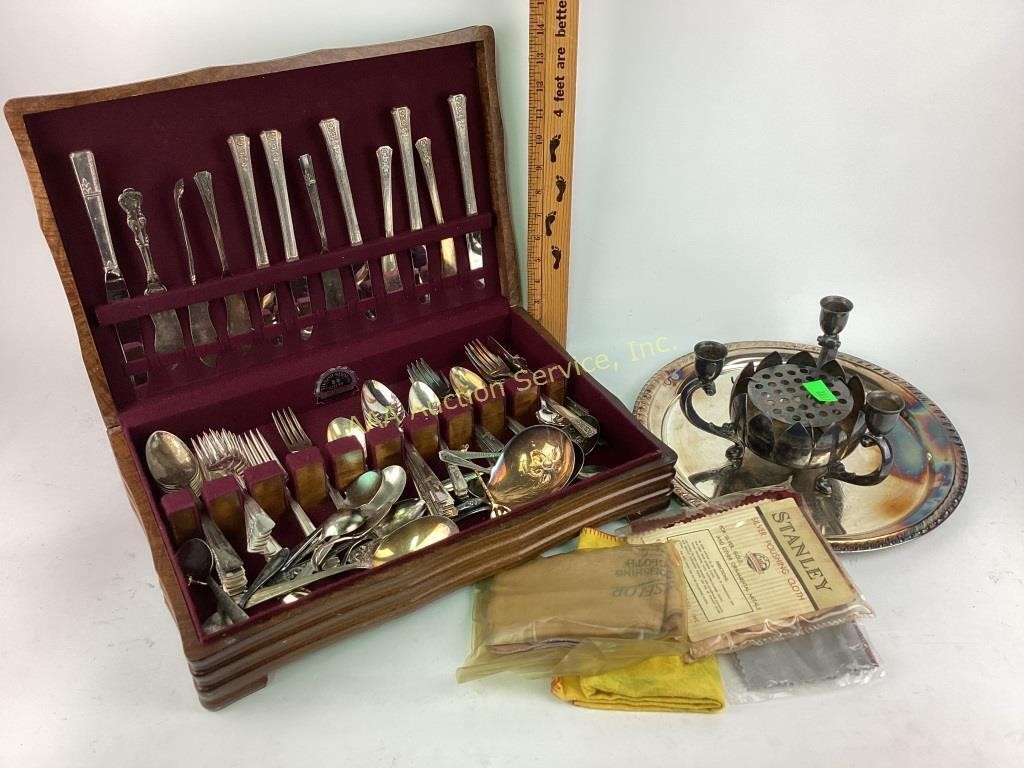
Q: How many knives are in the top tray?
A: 12